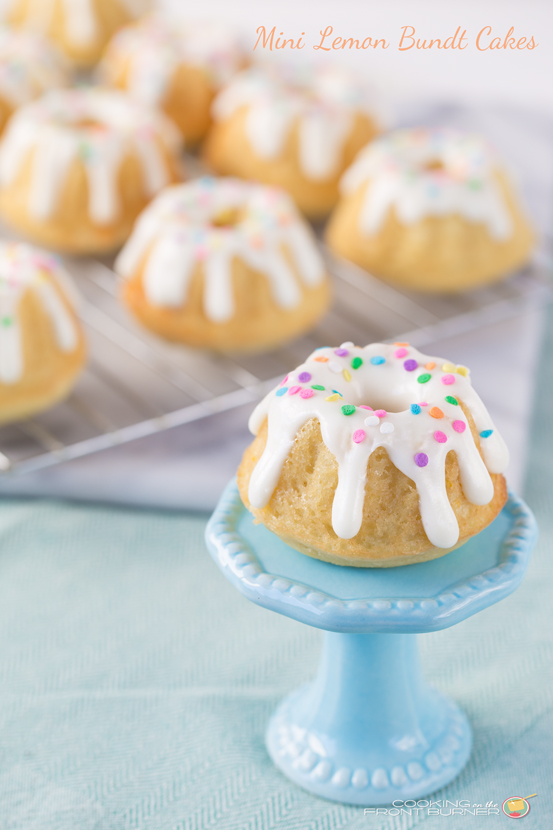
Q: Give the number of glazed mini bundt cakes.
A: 9